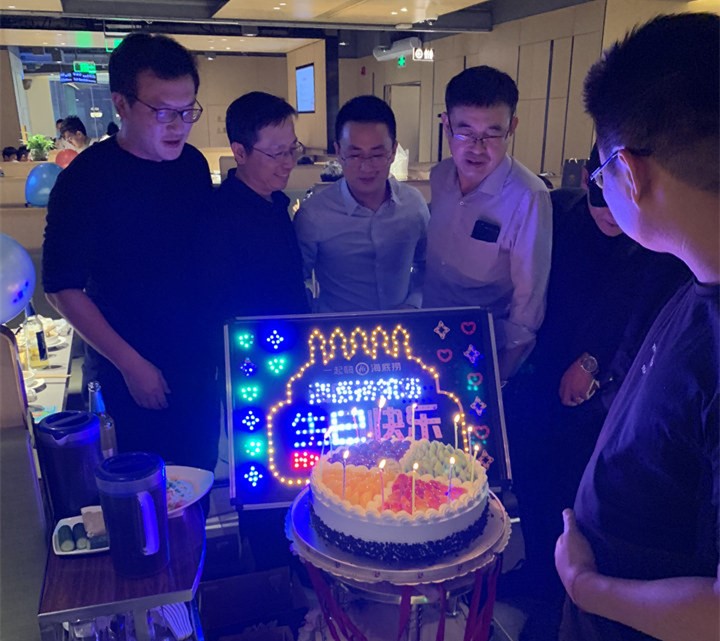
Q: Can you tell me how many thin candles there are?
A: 12